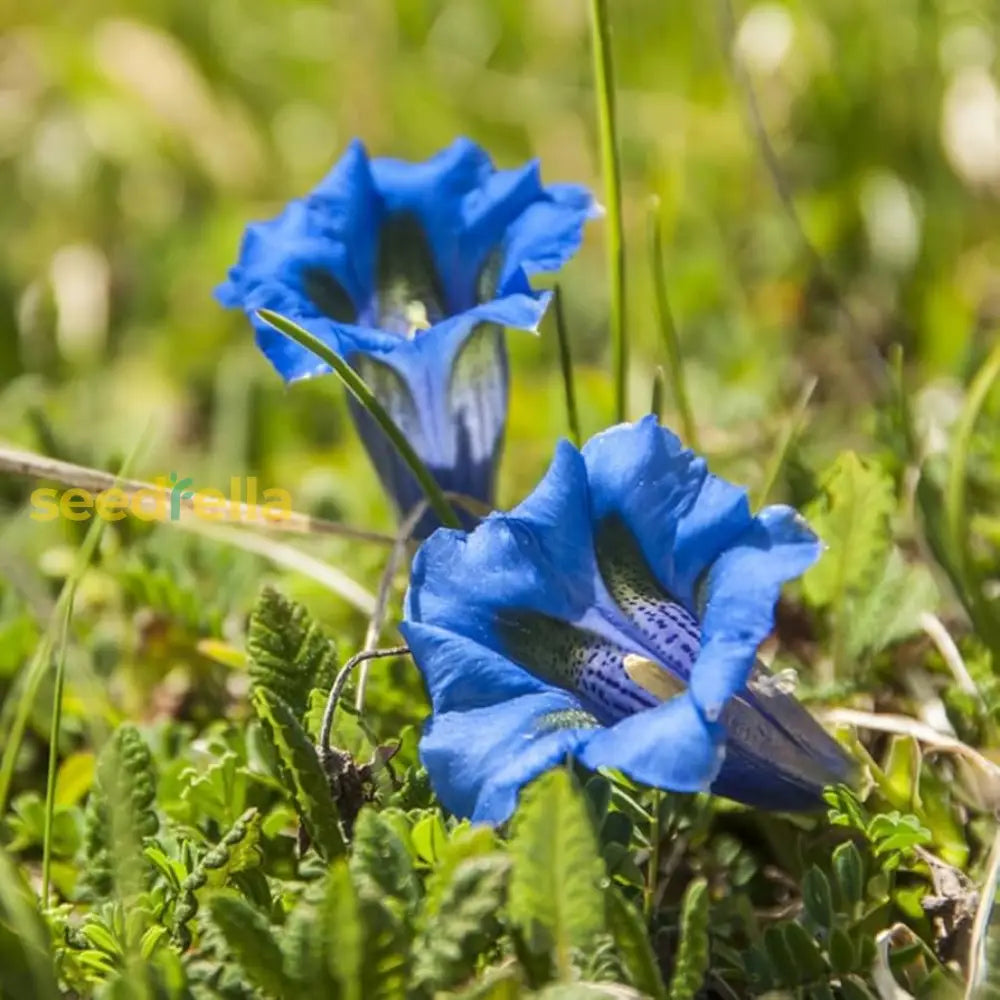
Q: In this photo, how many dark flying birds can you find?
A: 0